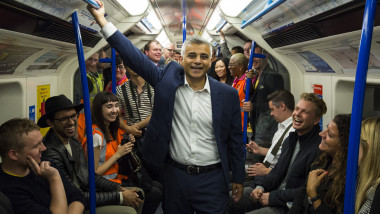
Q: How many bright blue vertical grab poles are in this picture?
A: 5